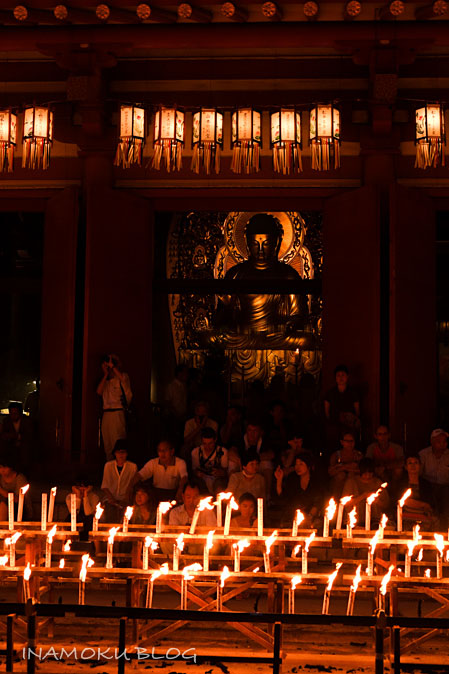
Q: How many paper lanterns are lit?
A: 9